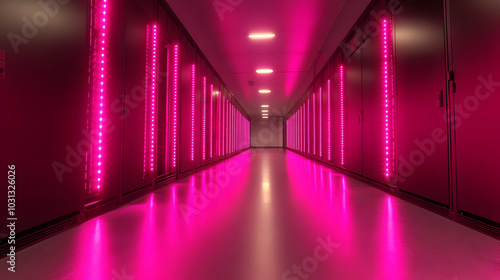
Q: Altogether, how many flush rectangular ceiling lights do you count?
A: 7